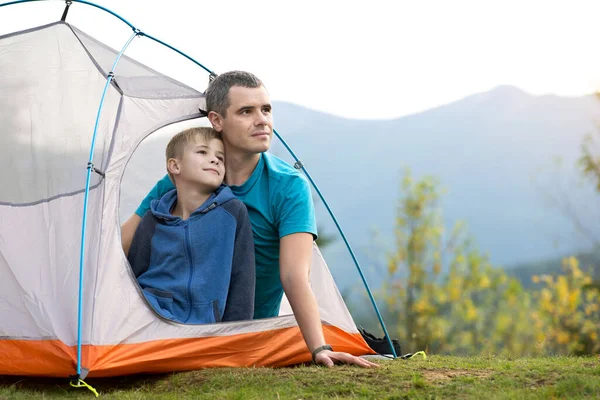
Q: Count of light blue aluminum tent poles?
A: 2